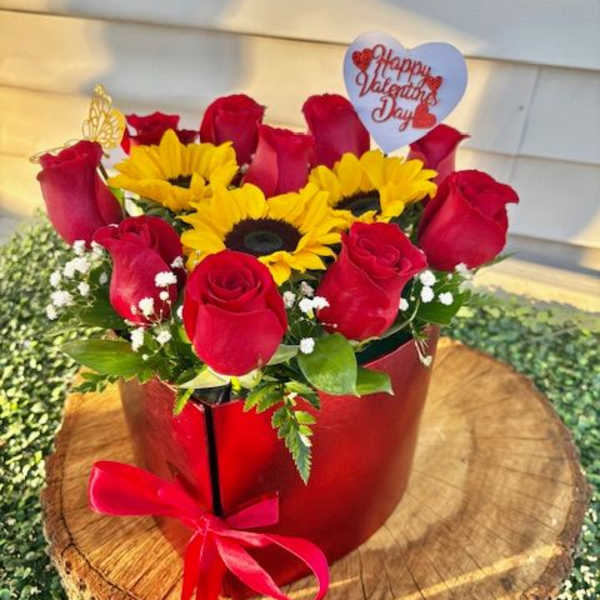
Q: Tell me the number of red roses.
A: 10